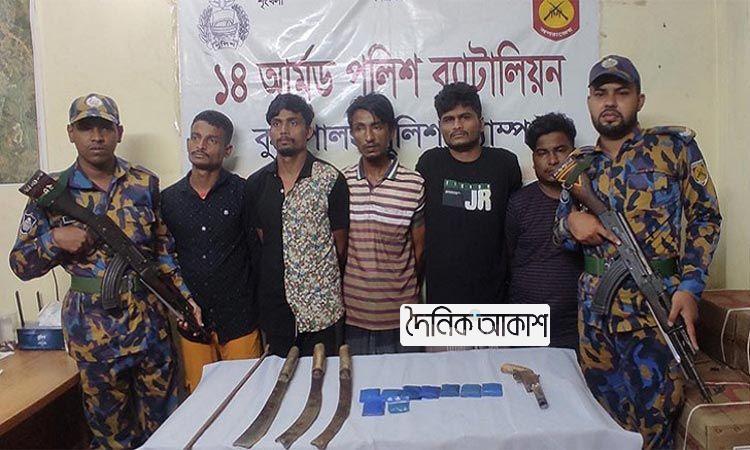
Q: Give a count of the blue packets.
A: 9